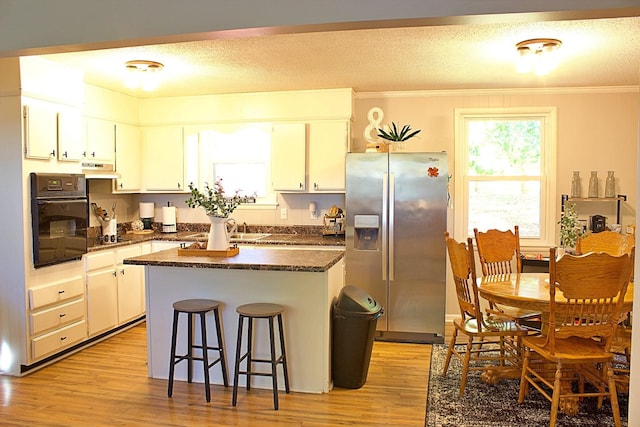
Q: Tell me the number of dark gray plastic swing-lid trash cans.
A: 1